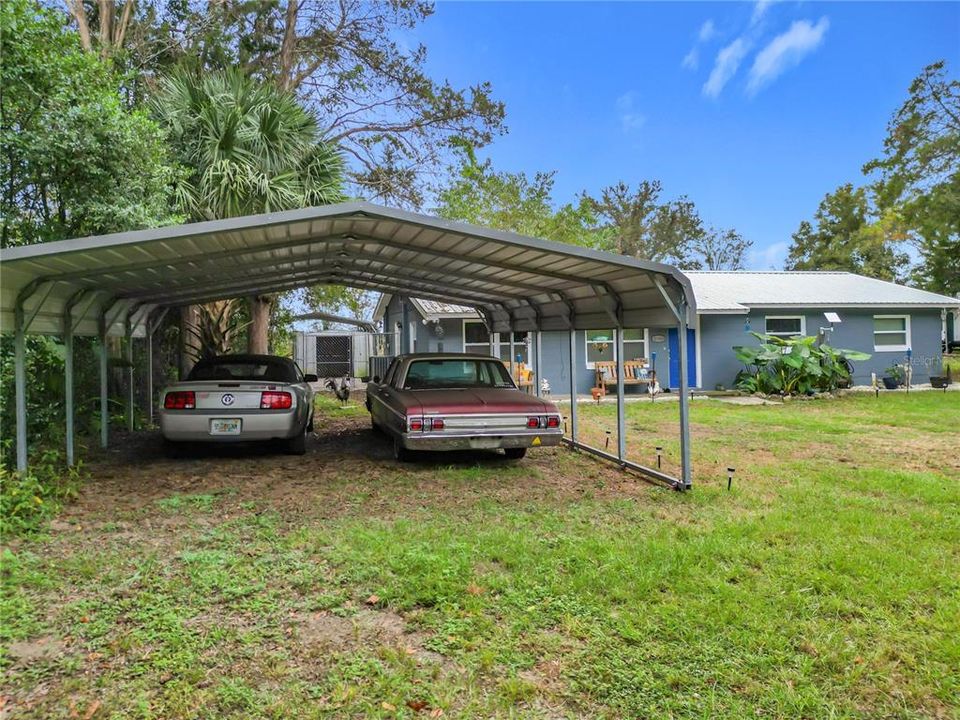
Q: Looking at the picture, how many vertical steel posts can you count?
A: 11